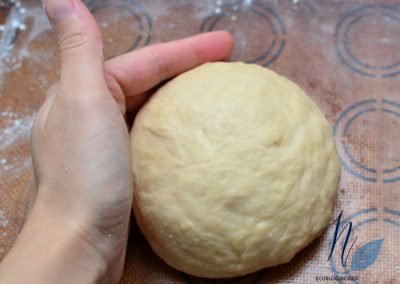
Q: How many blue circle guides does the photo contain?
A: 5